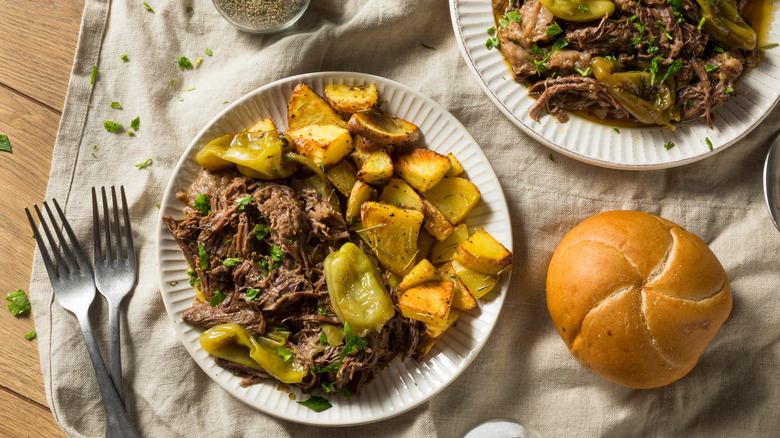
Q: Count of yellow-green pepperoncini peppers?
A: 6